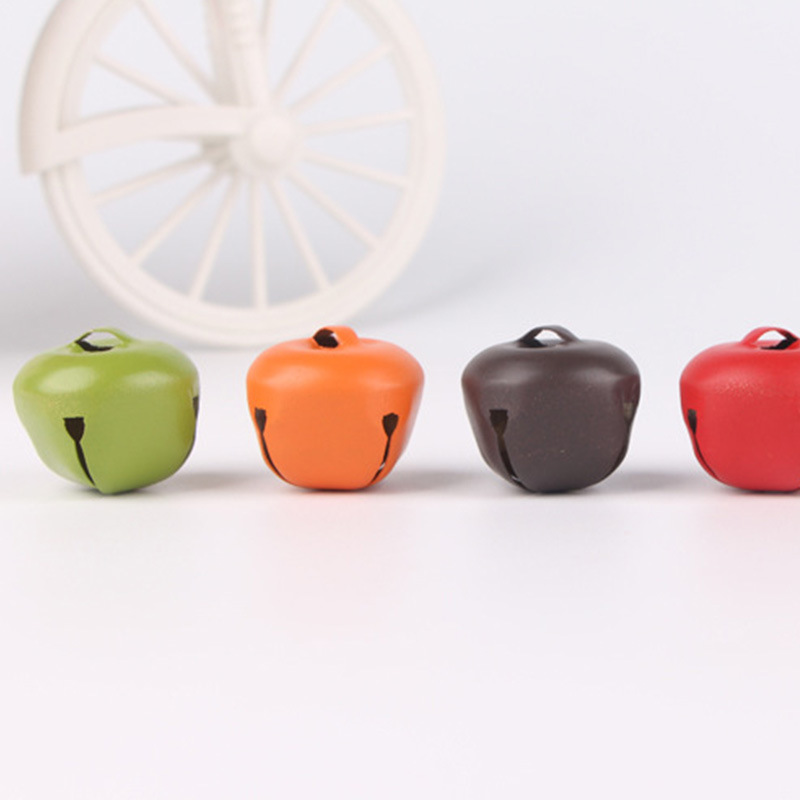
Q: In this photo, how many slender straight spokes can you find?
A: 13